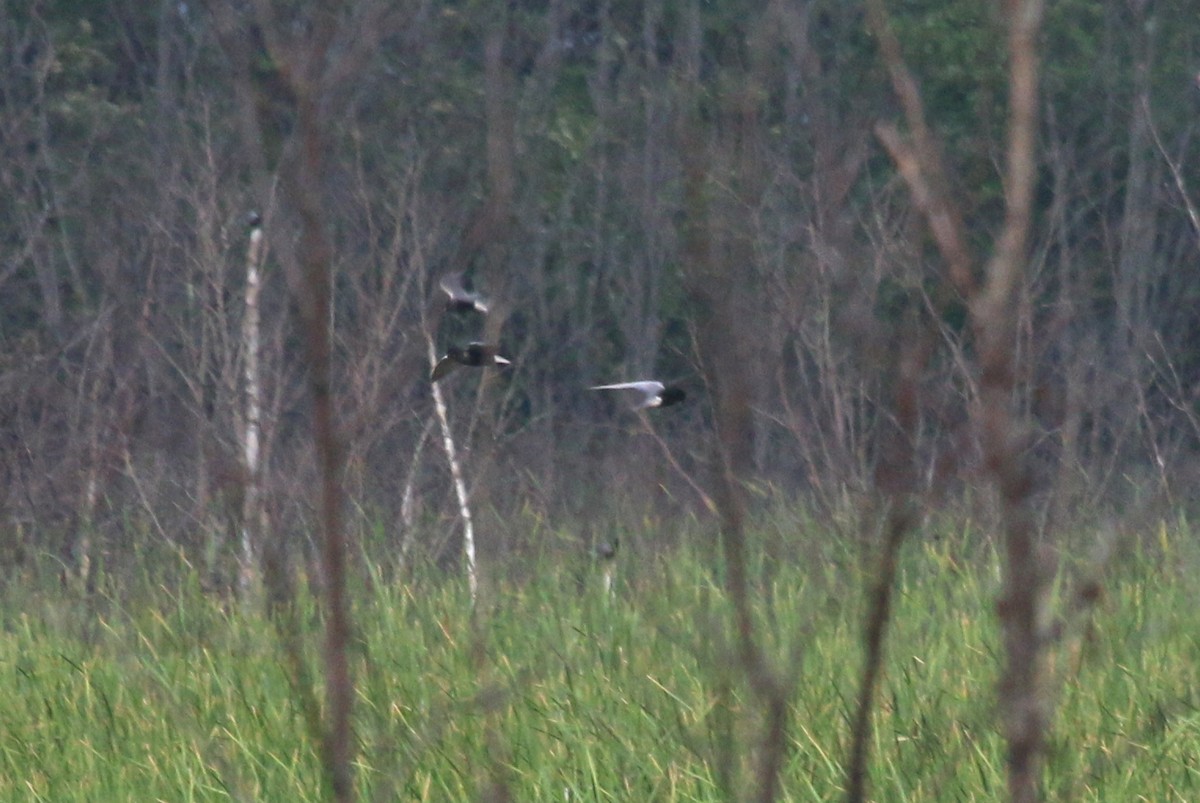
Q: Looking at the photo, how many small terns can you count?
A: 3